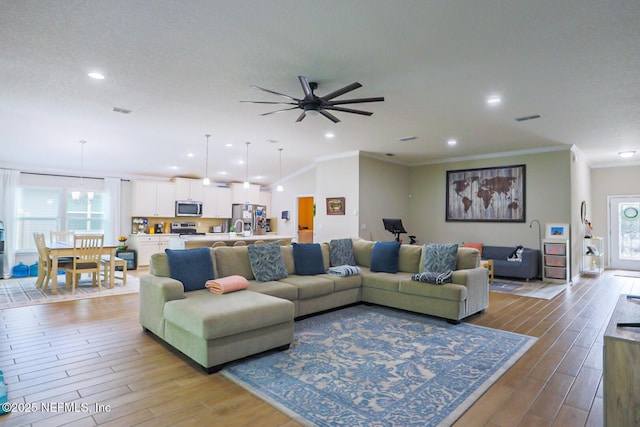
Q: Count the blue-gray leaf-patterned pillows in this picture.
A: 3